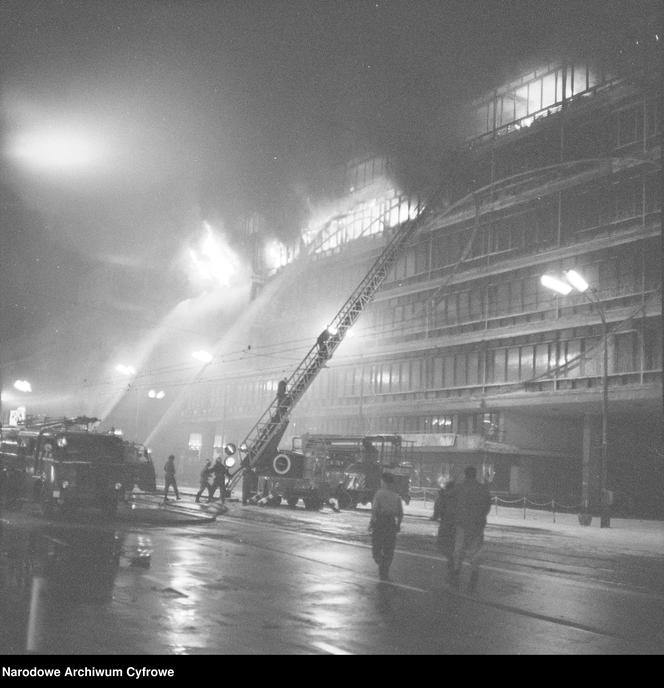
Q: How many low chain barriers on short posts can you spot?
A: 1